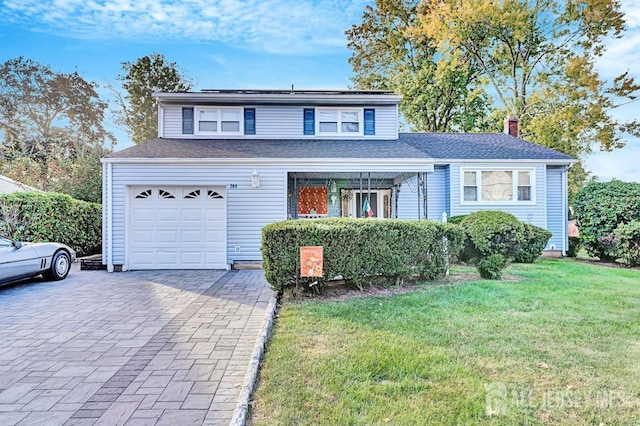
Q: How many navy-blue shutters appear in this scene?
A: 4